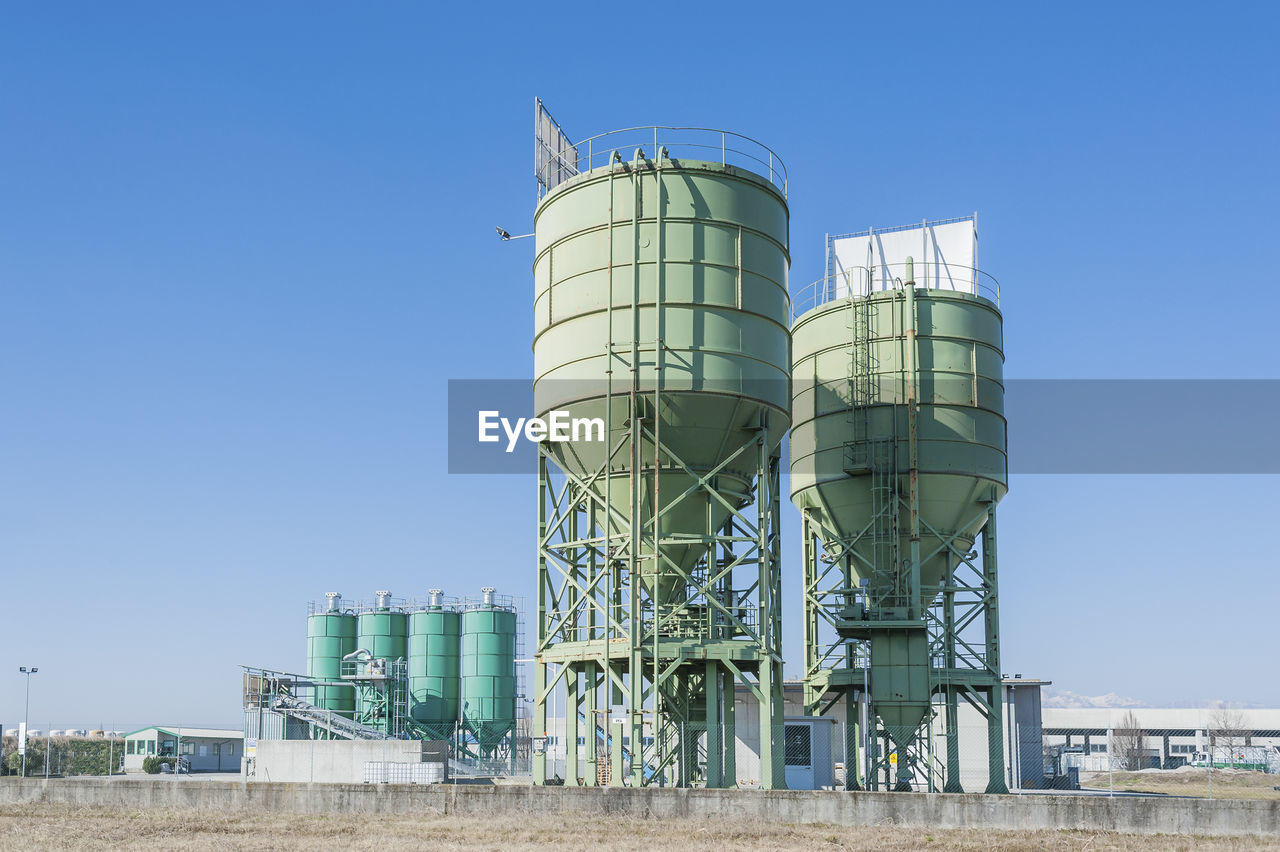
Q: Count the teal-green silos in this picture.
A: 4